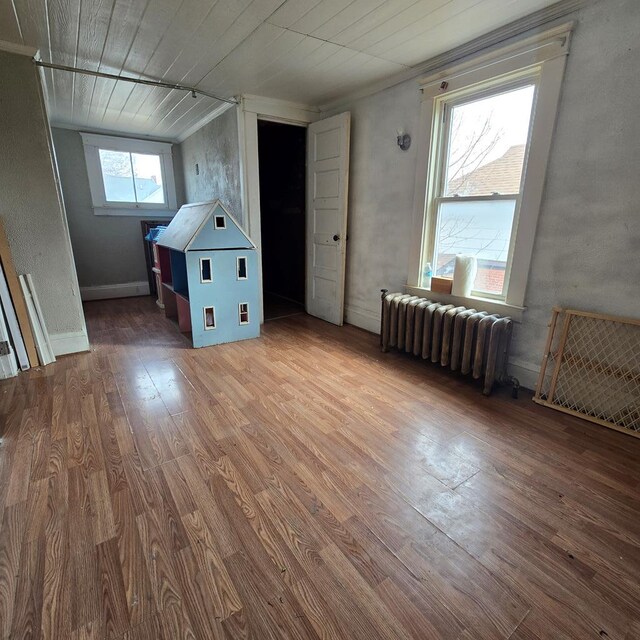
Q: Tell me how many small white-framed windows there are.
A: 5